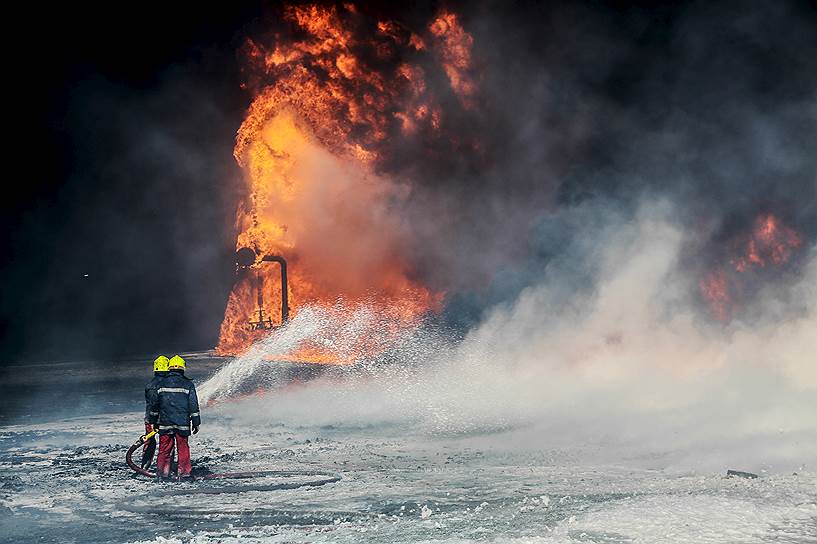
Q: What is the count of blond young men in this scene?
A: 0